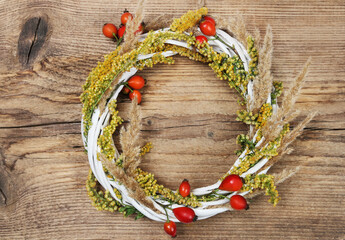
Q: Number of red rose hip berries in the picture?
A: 15